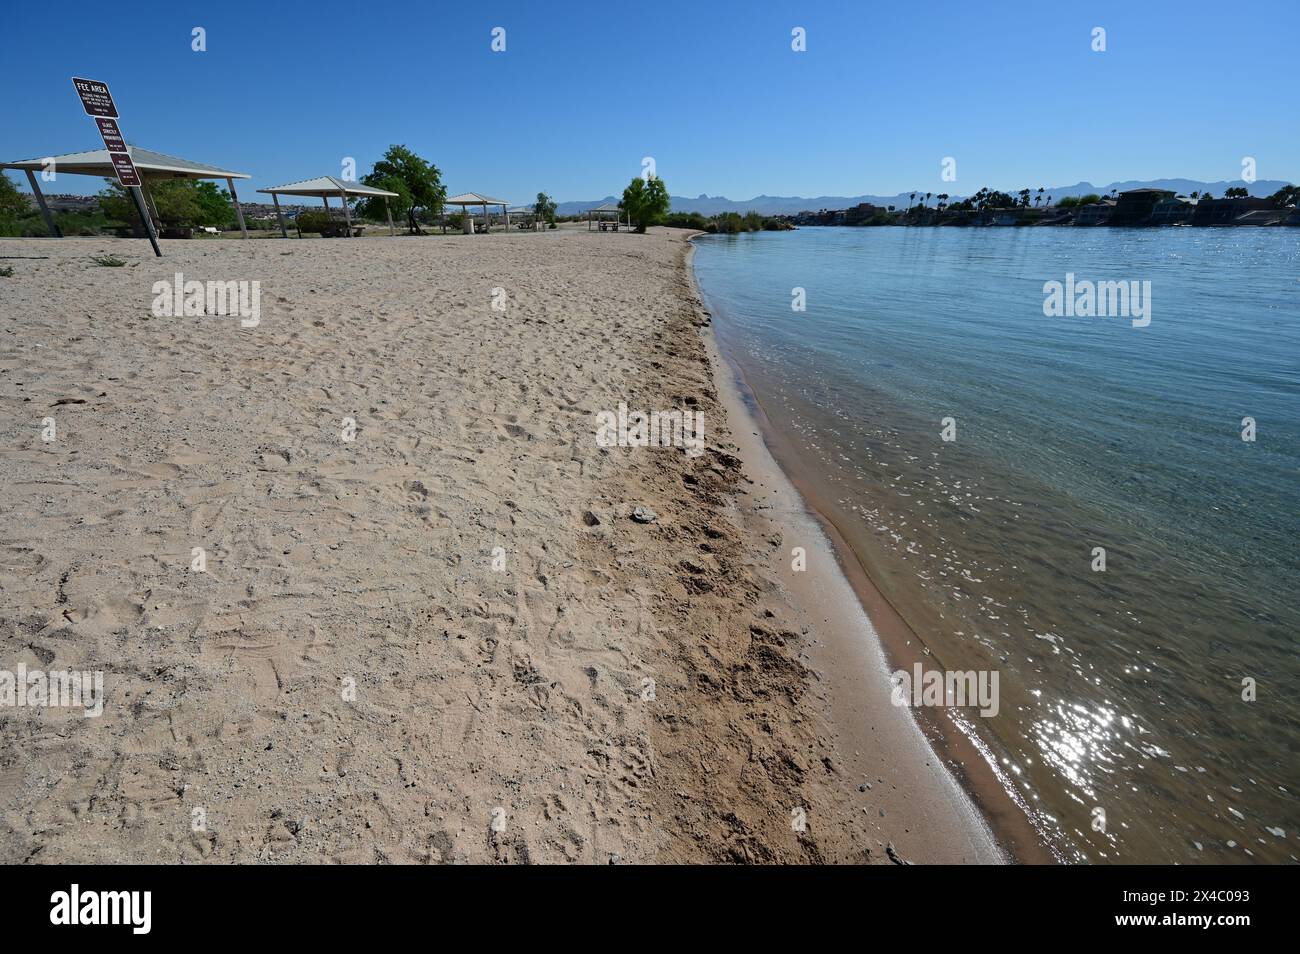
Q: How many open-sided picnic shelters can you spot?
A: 5